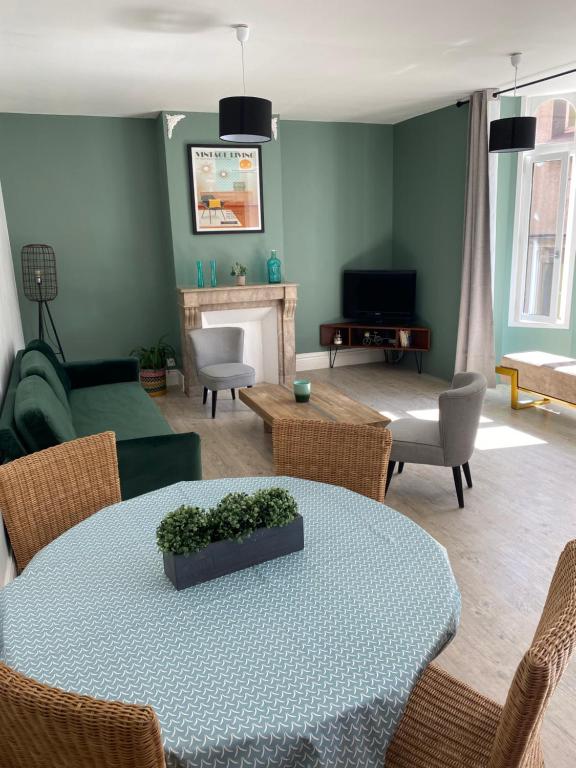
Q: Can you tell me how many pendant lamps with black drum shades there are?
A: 2